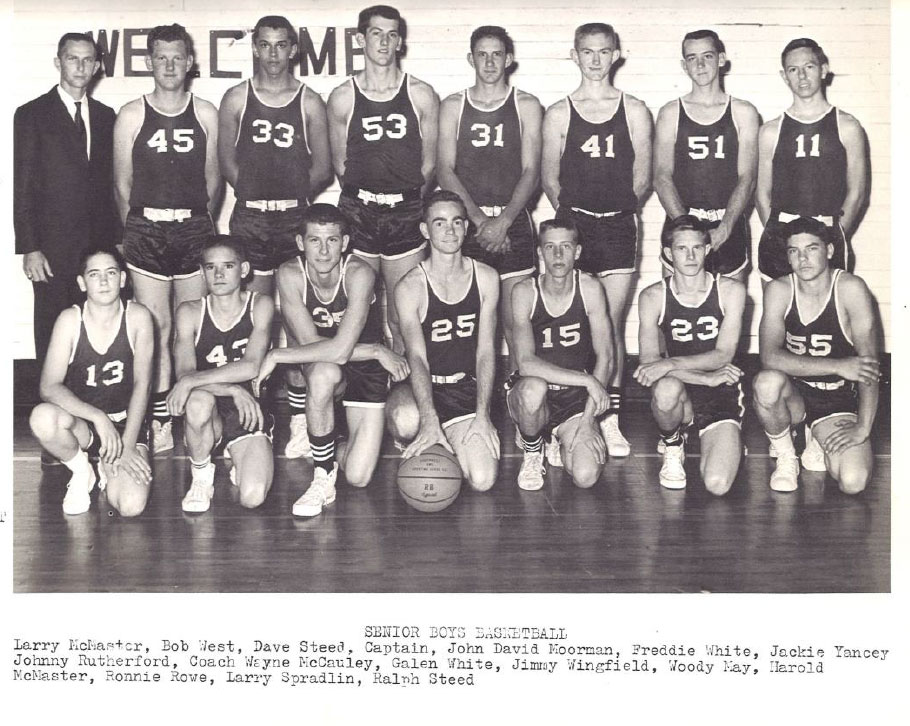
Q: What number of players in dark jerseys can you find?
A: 14